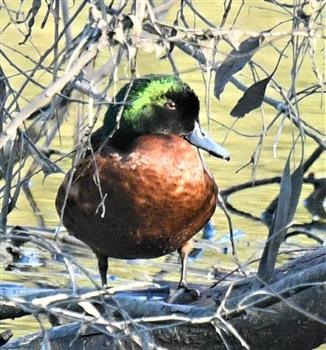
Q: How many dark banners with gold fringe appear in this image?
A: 0